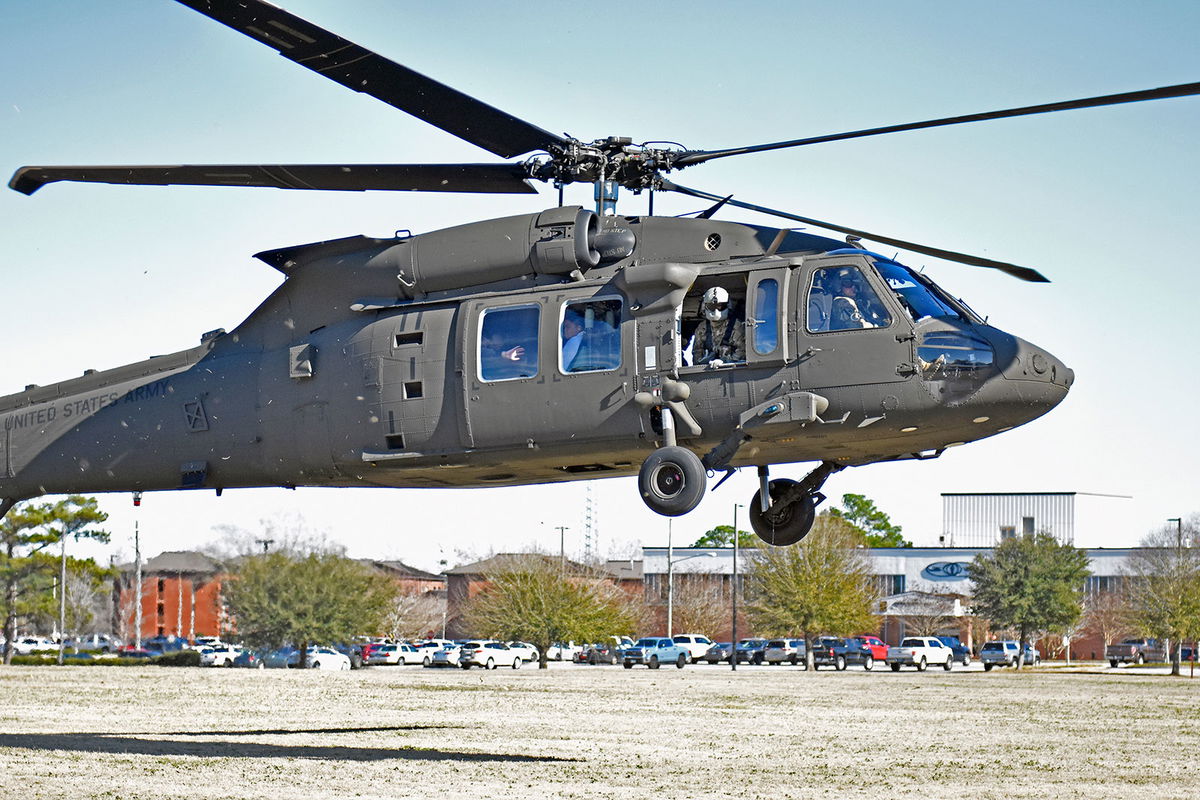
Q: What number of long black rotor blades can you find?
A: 4